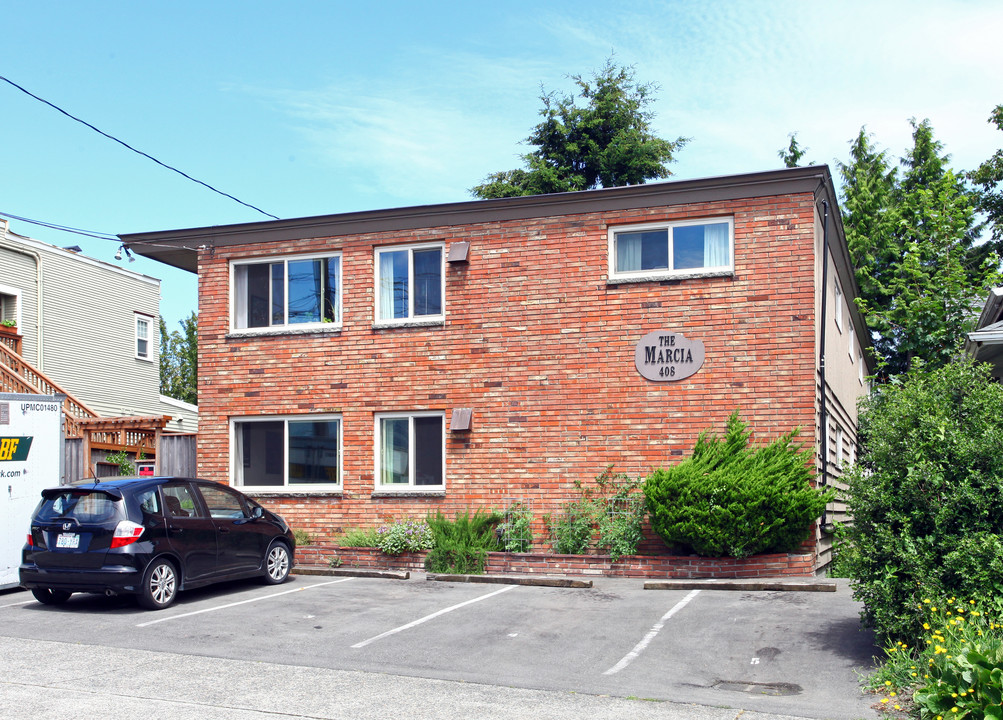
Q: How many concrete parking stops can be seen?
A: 3